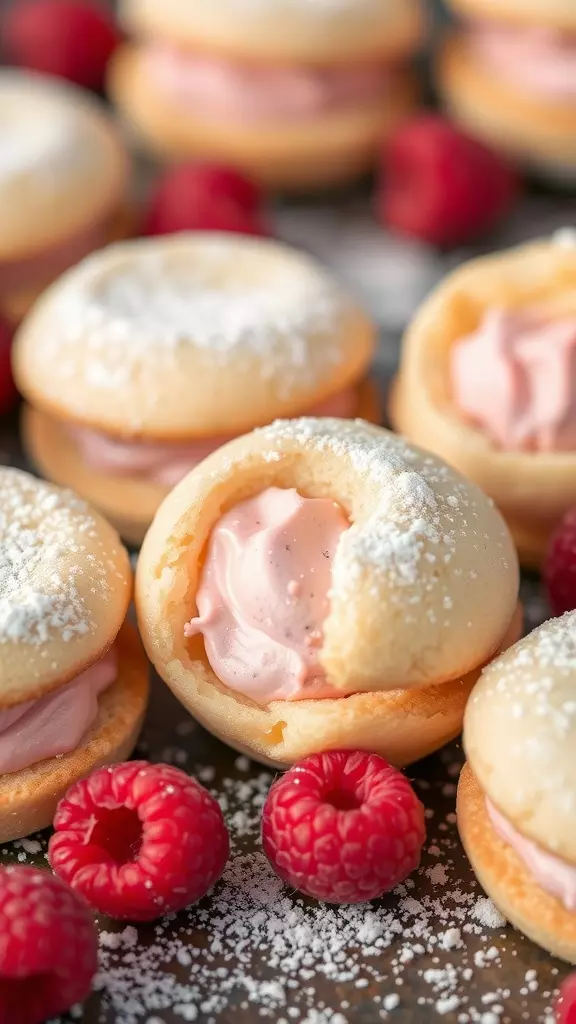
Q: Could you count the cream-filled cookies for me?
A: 8